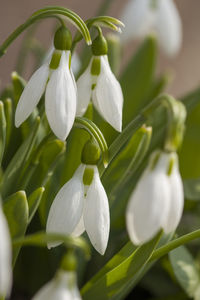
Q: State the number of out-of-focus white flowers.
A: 4